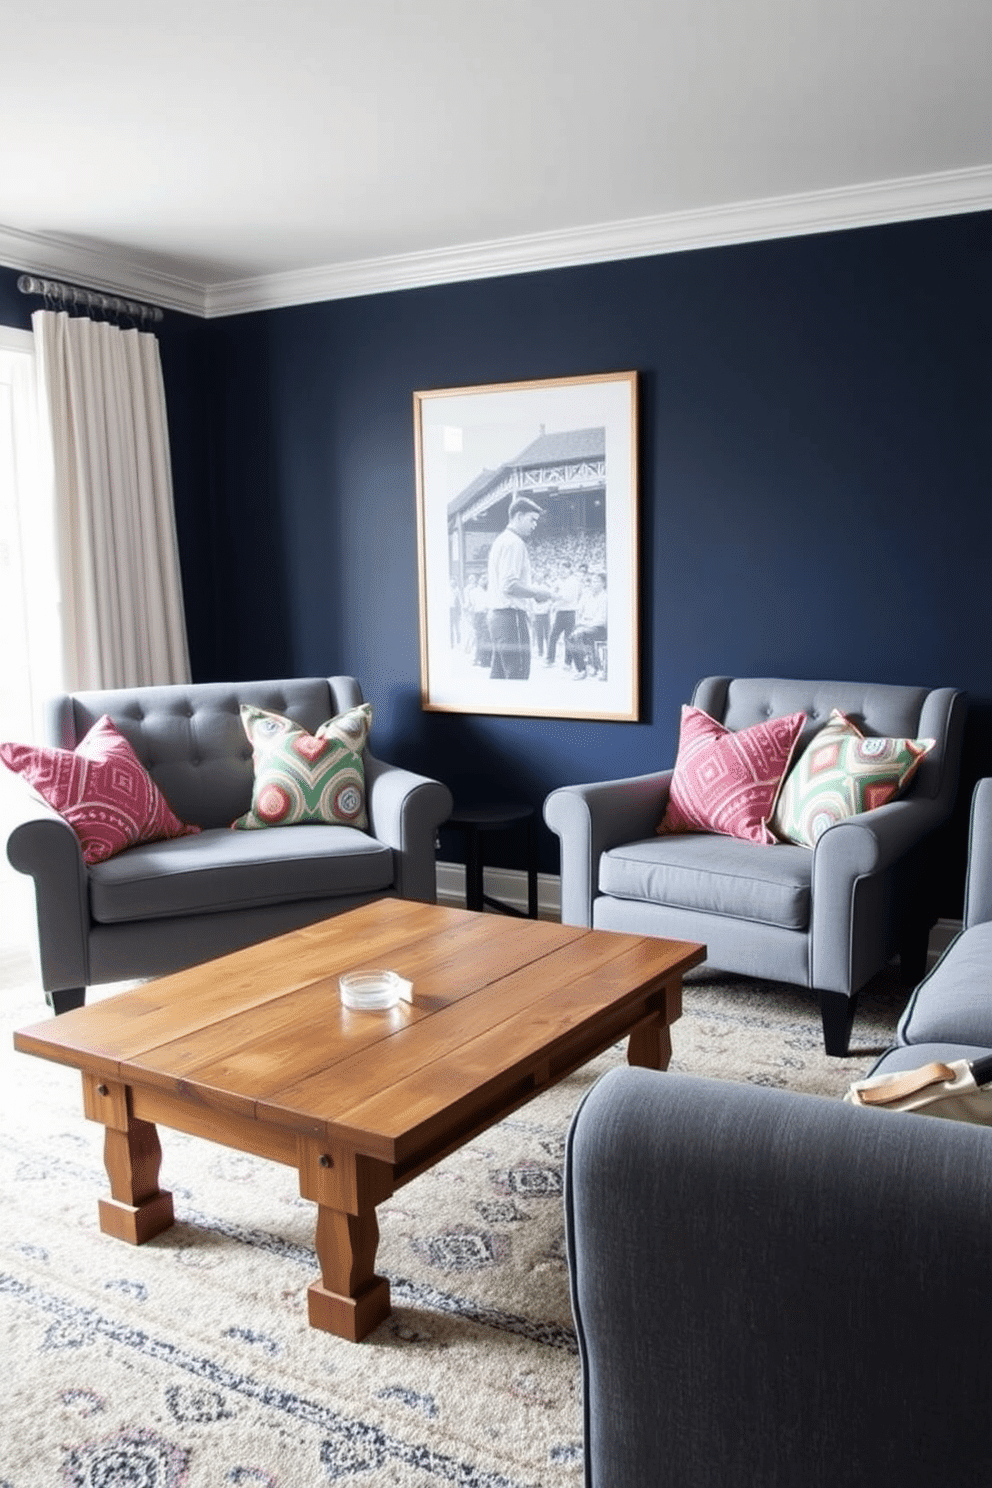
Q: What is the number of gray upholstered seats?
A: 3